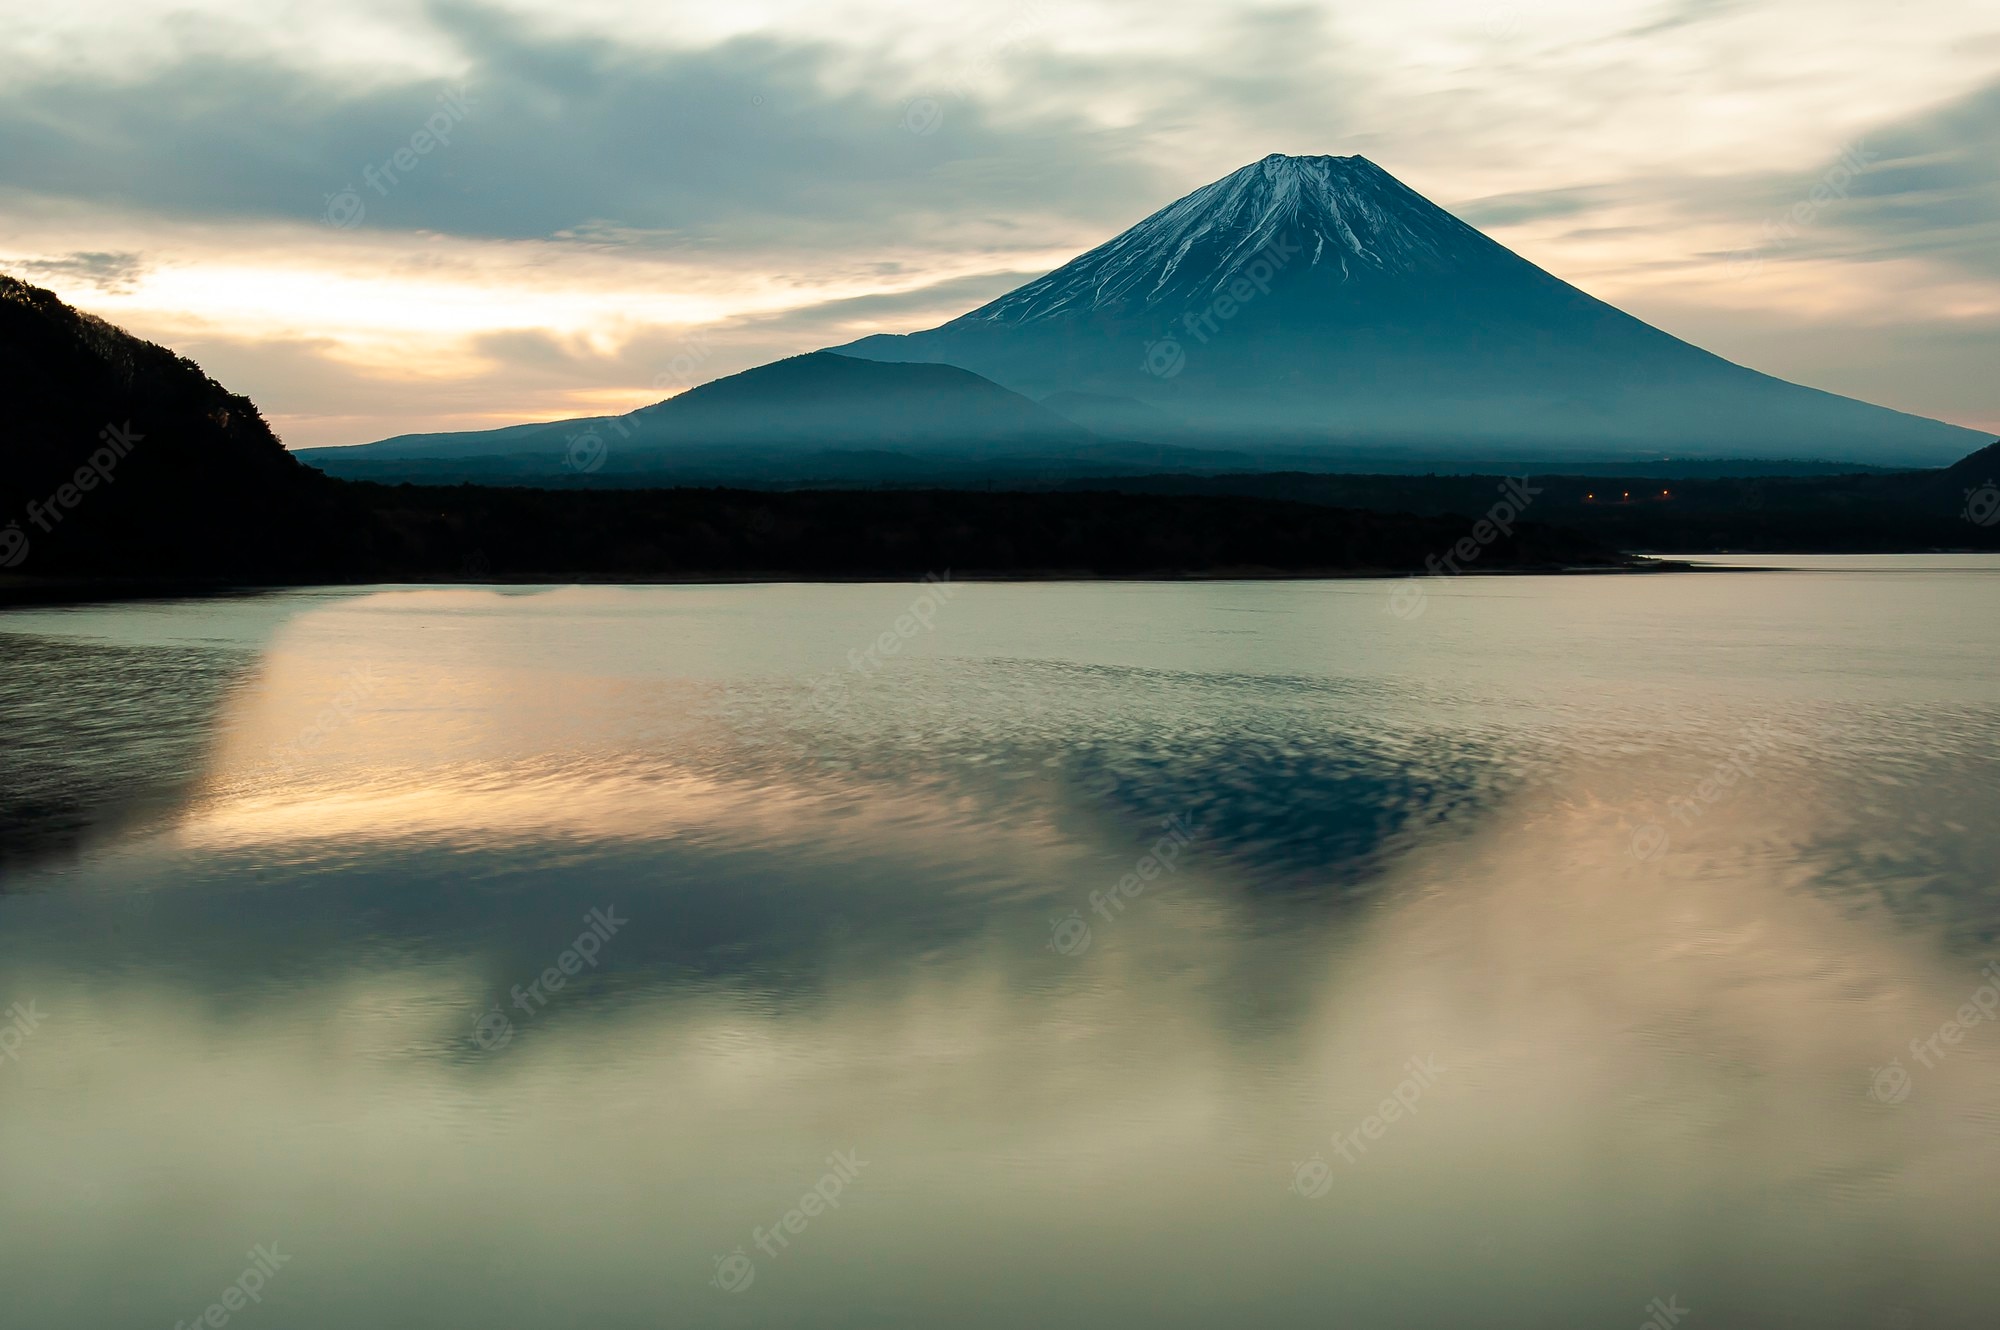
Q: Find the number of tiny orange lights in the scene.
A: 3